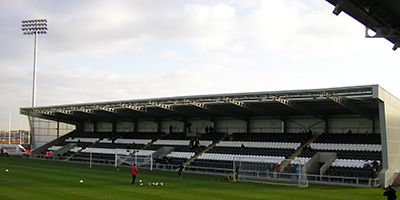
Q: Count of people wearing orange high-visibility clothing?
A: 2